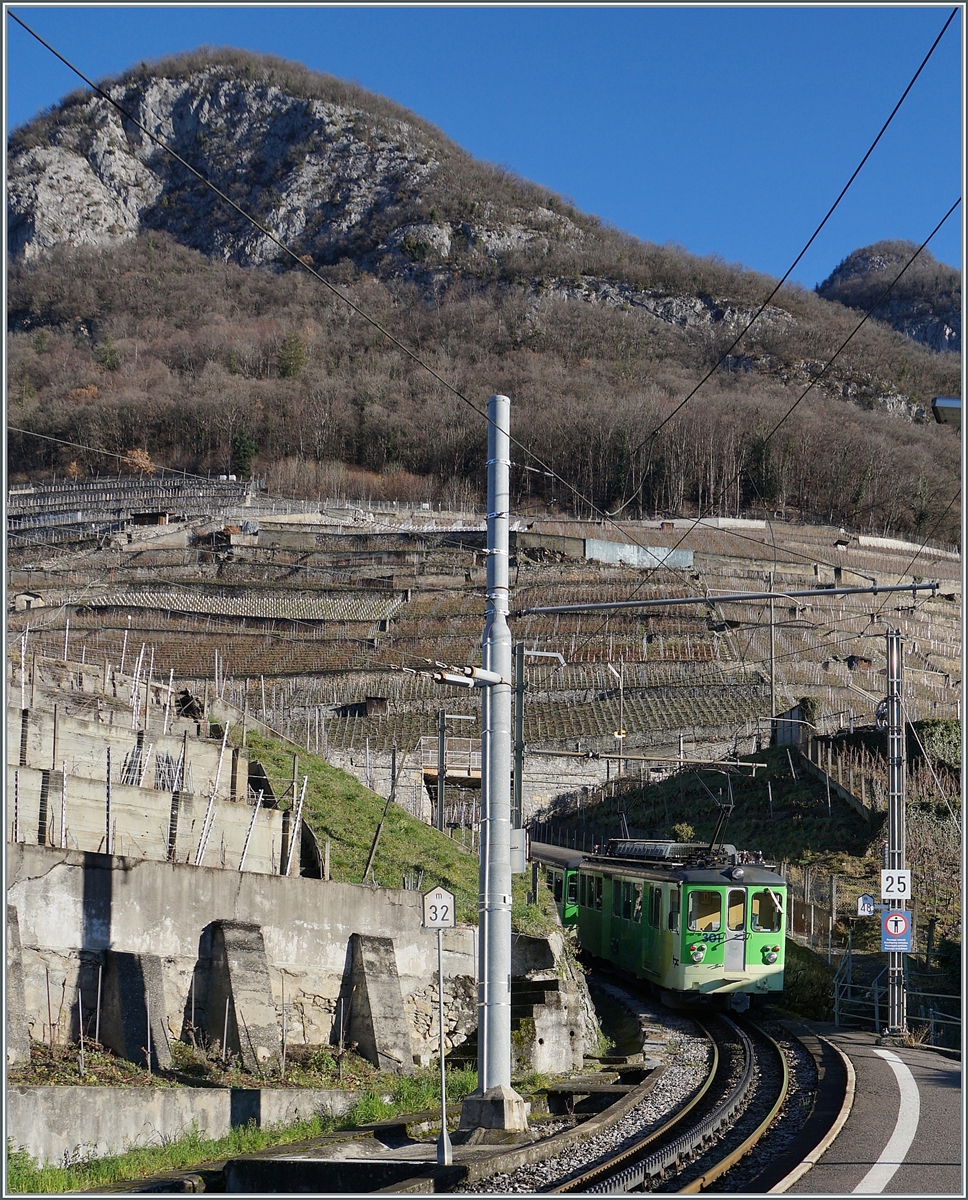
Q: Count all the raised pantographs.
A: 2